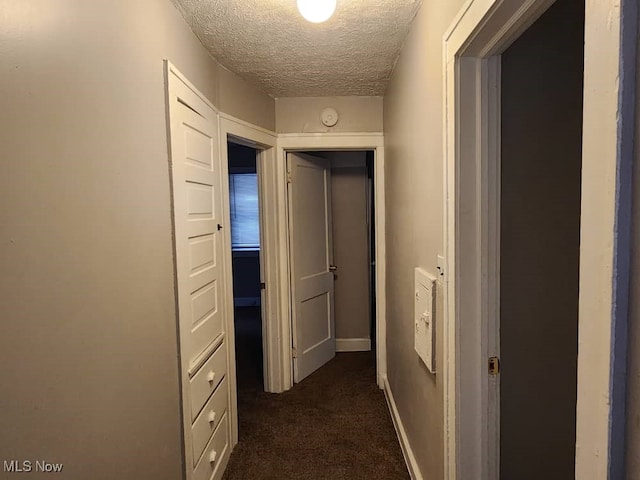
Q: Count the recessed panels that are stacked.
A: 4